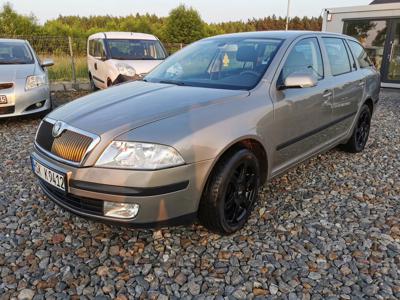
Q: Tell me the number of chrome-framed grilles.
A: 1